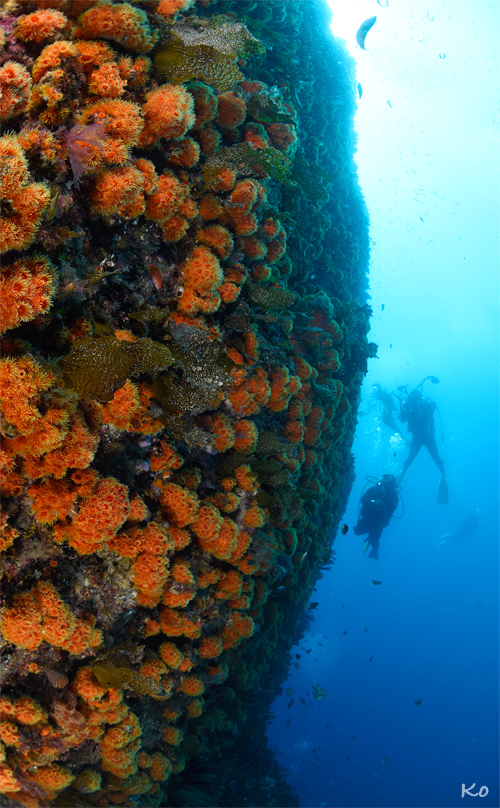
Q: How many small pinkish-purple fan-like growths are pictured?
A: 1